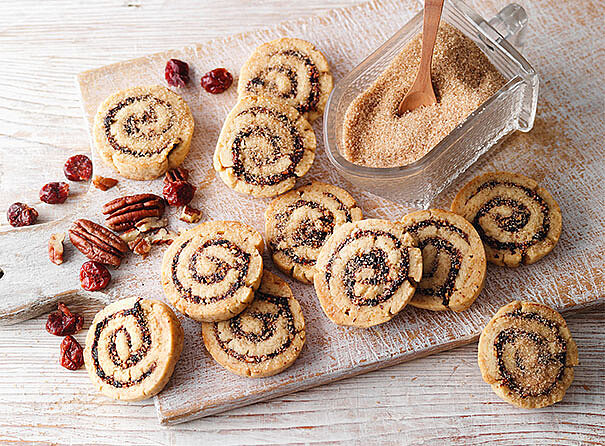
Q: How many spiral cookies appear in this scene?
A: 11